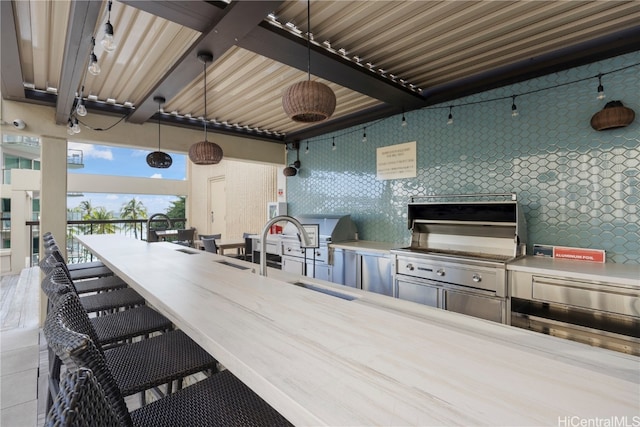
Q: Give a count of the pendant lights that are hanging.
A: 3